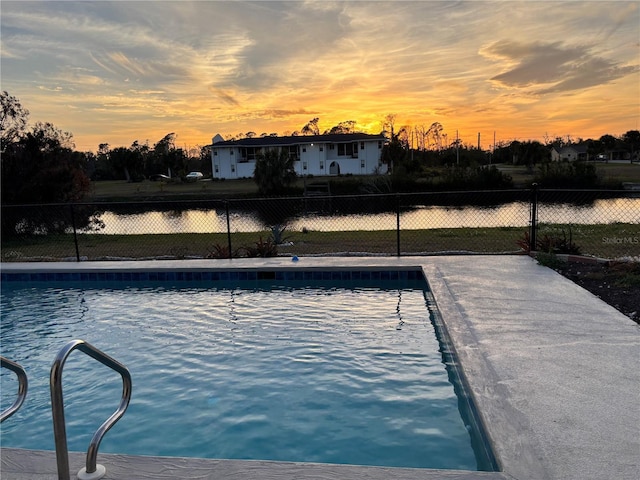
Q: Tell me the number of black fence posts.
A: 4